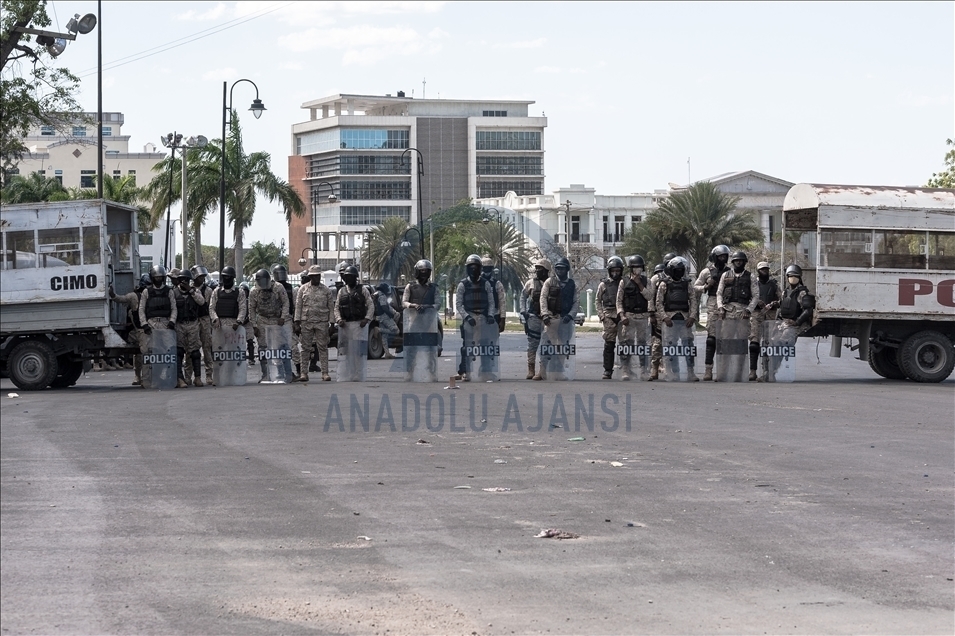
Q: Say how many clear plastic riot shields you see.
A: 11